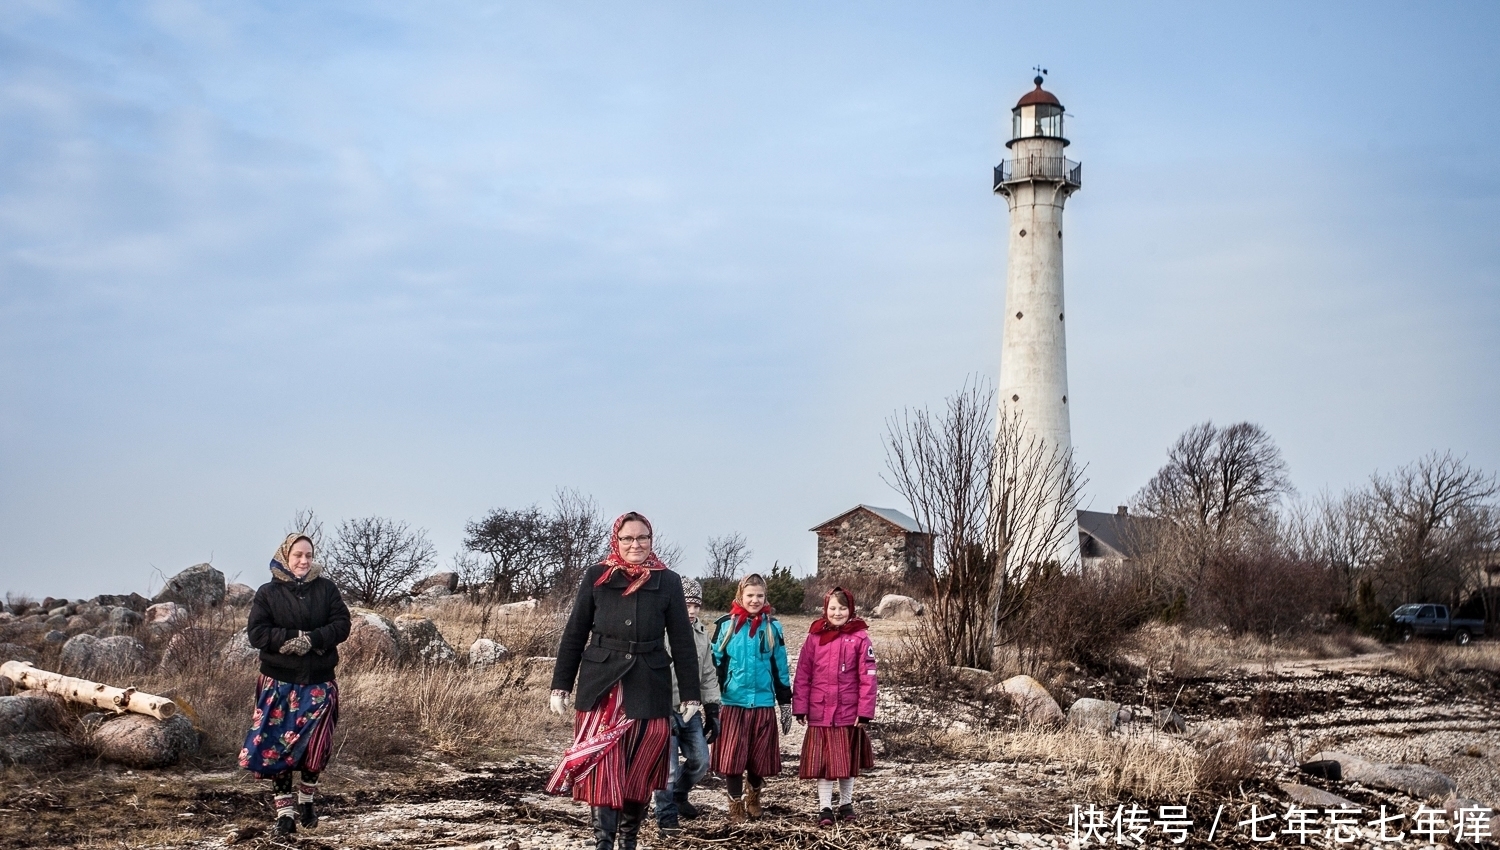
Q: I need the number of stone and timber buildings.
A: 2